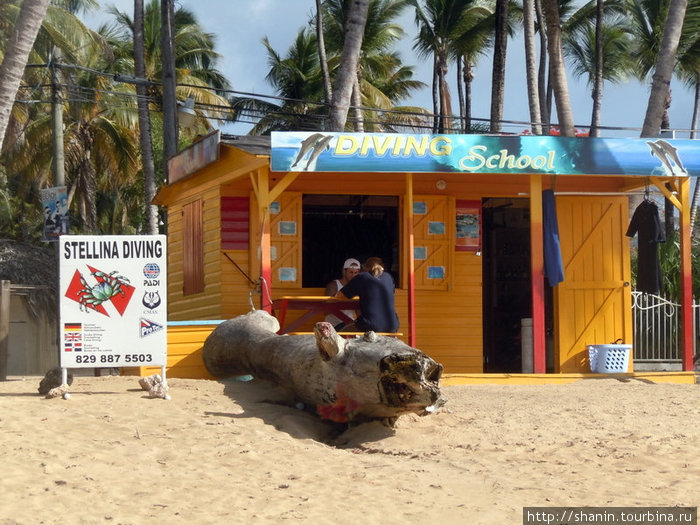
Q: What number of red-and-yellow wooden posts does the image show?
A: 4